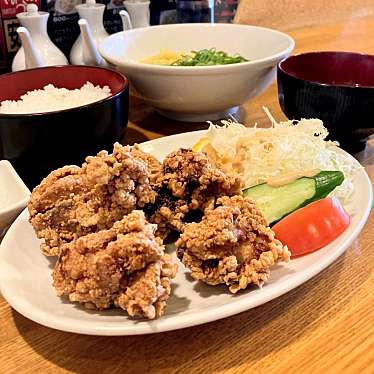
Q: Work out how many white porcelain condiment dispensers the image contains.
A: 3